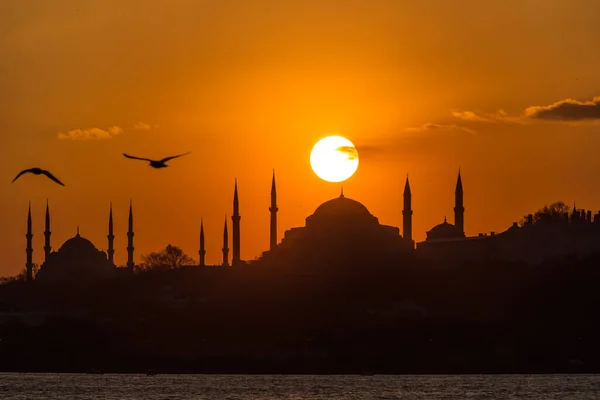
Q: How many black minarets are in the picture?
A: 10